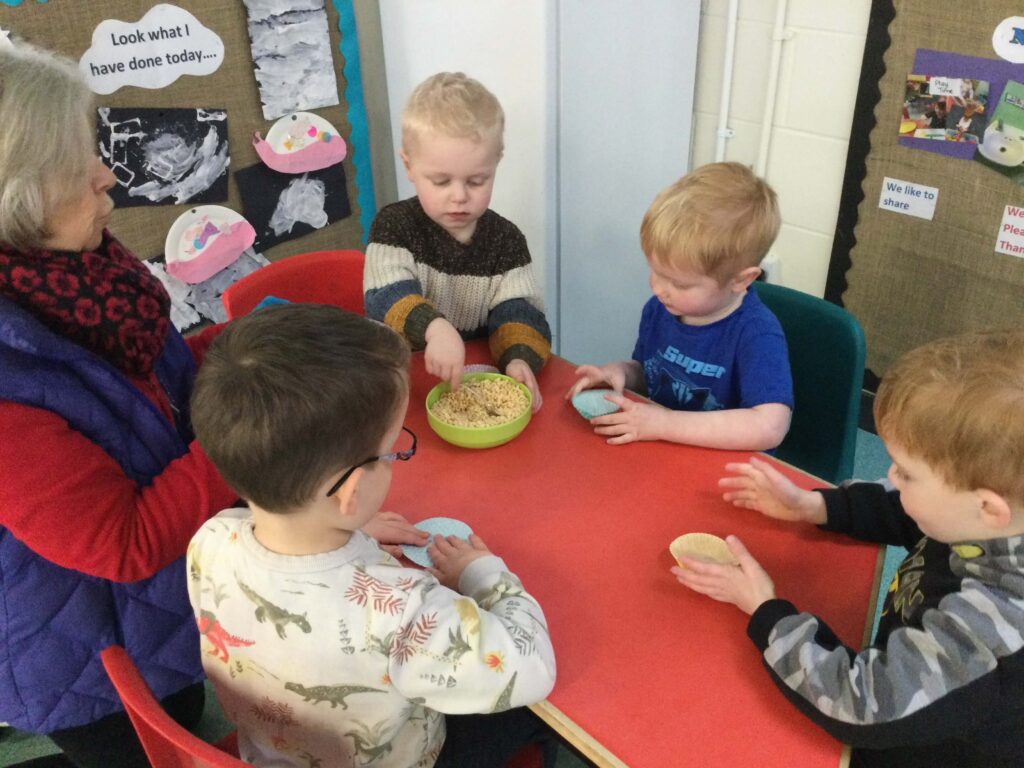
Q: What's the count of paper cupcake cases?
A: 4